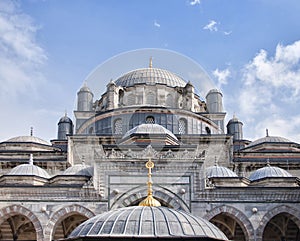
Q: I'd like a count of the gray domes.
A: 9